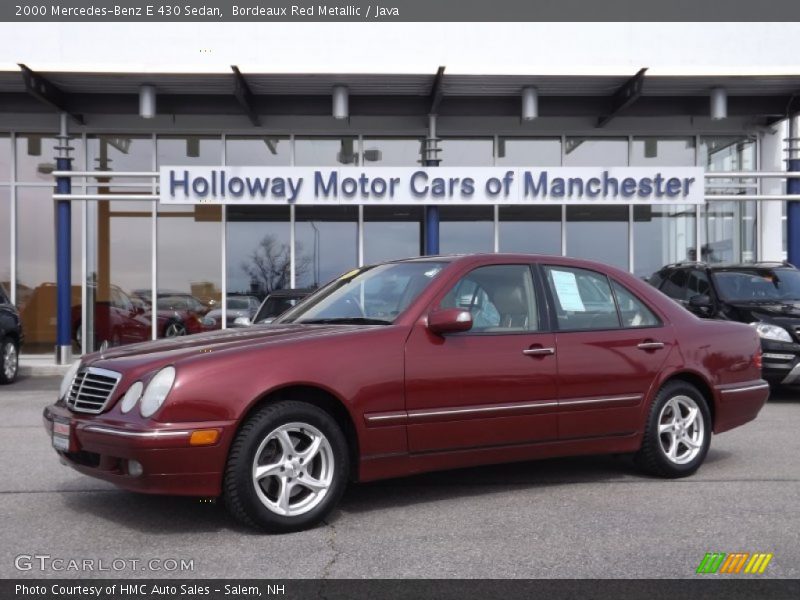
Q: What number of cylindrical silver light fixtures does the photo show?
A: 4